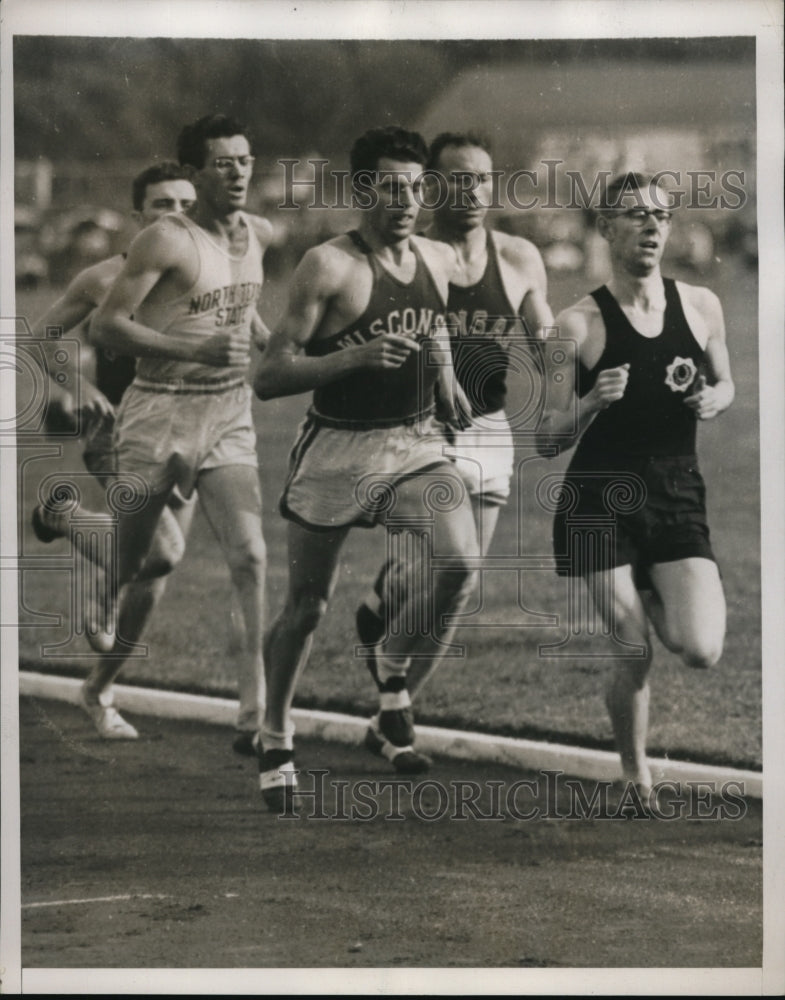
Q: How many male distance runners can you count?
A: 5